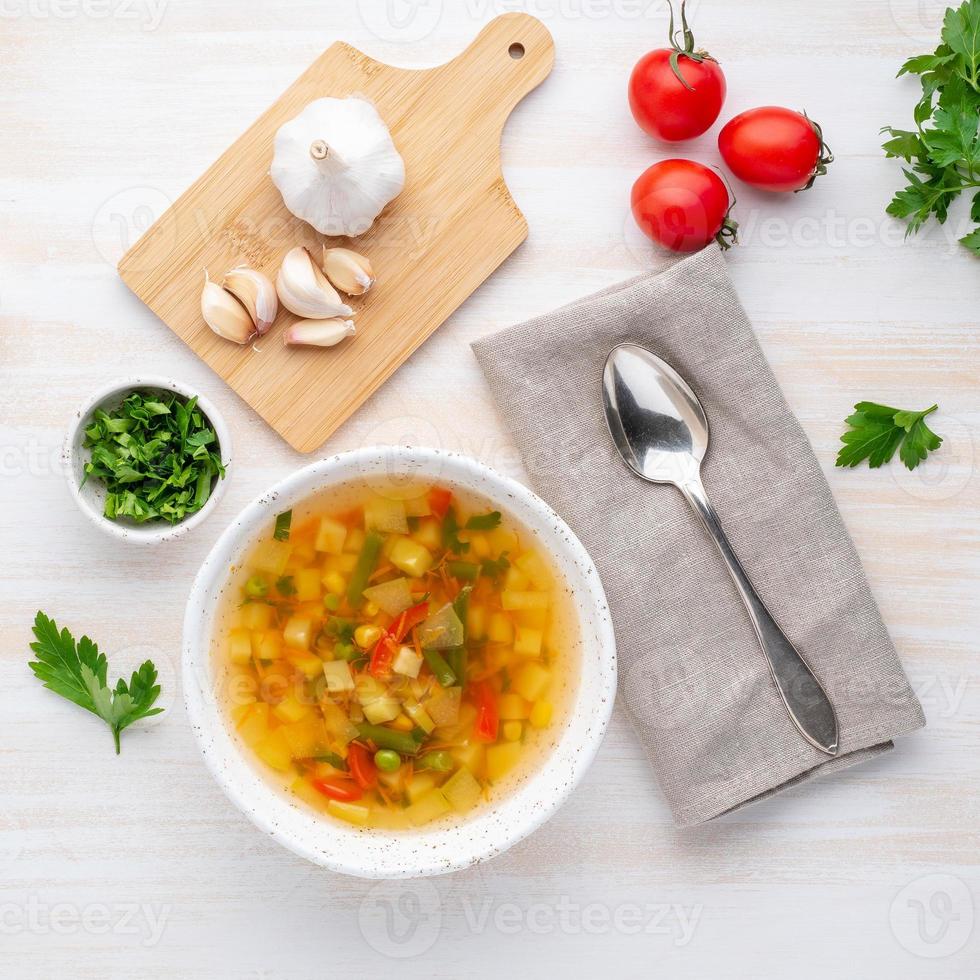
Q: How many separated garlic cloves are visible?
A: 5